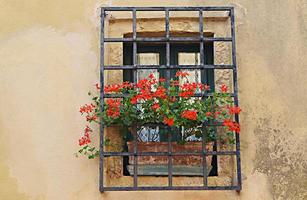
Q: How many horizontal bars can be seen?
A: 7